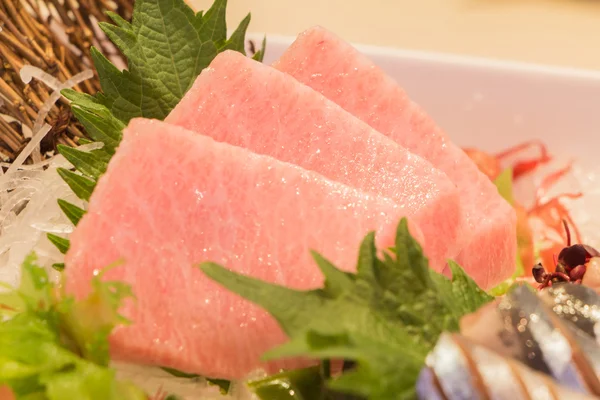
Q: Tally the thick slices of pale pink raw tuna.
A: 3